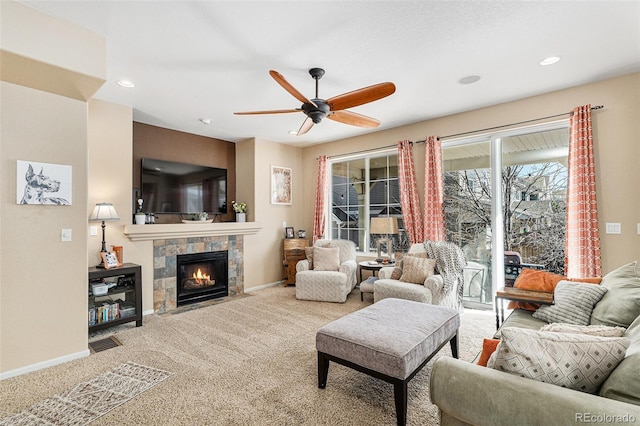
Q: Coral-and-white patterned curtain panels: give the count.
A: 4